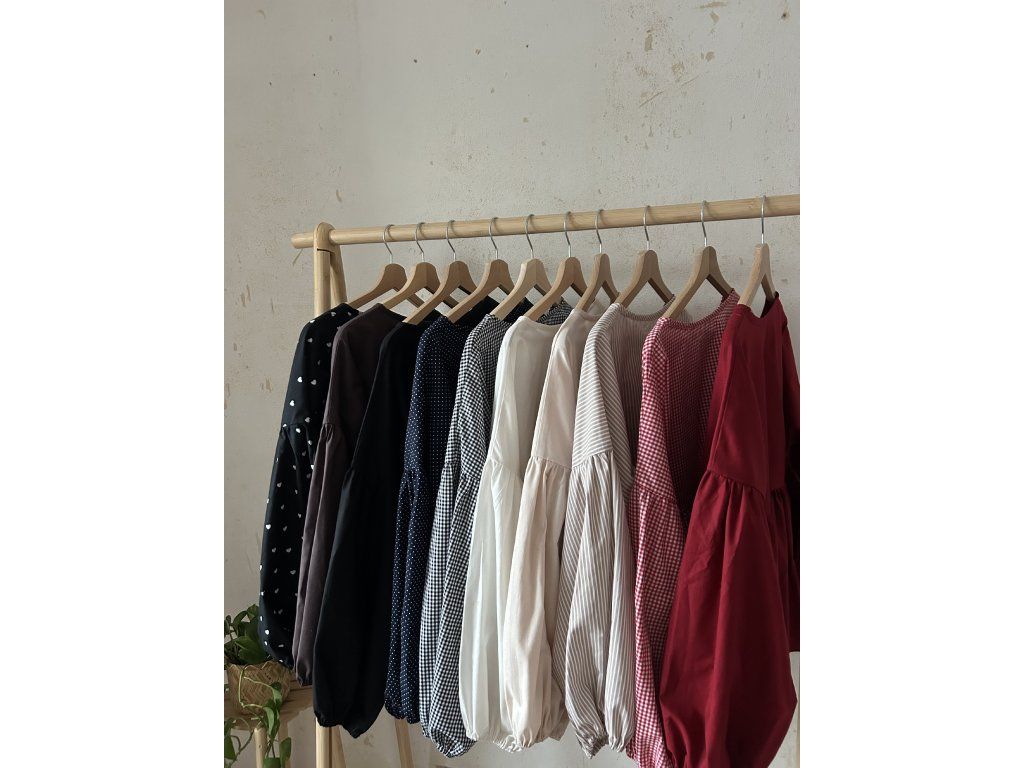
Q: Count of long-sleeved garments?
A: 10